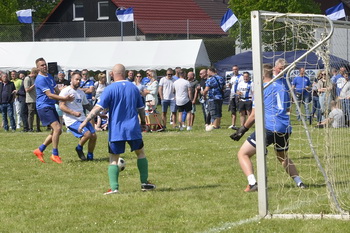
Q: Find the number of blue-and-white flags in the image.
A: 4